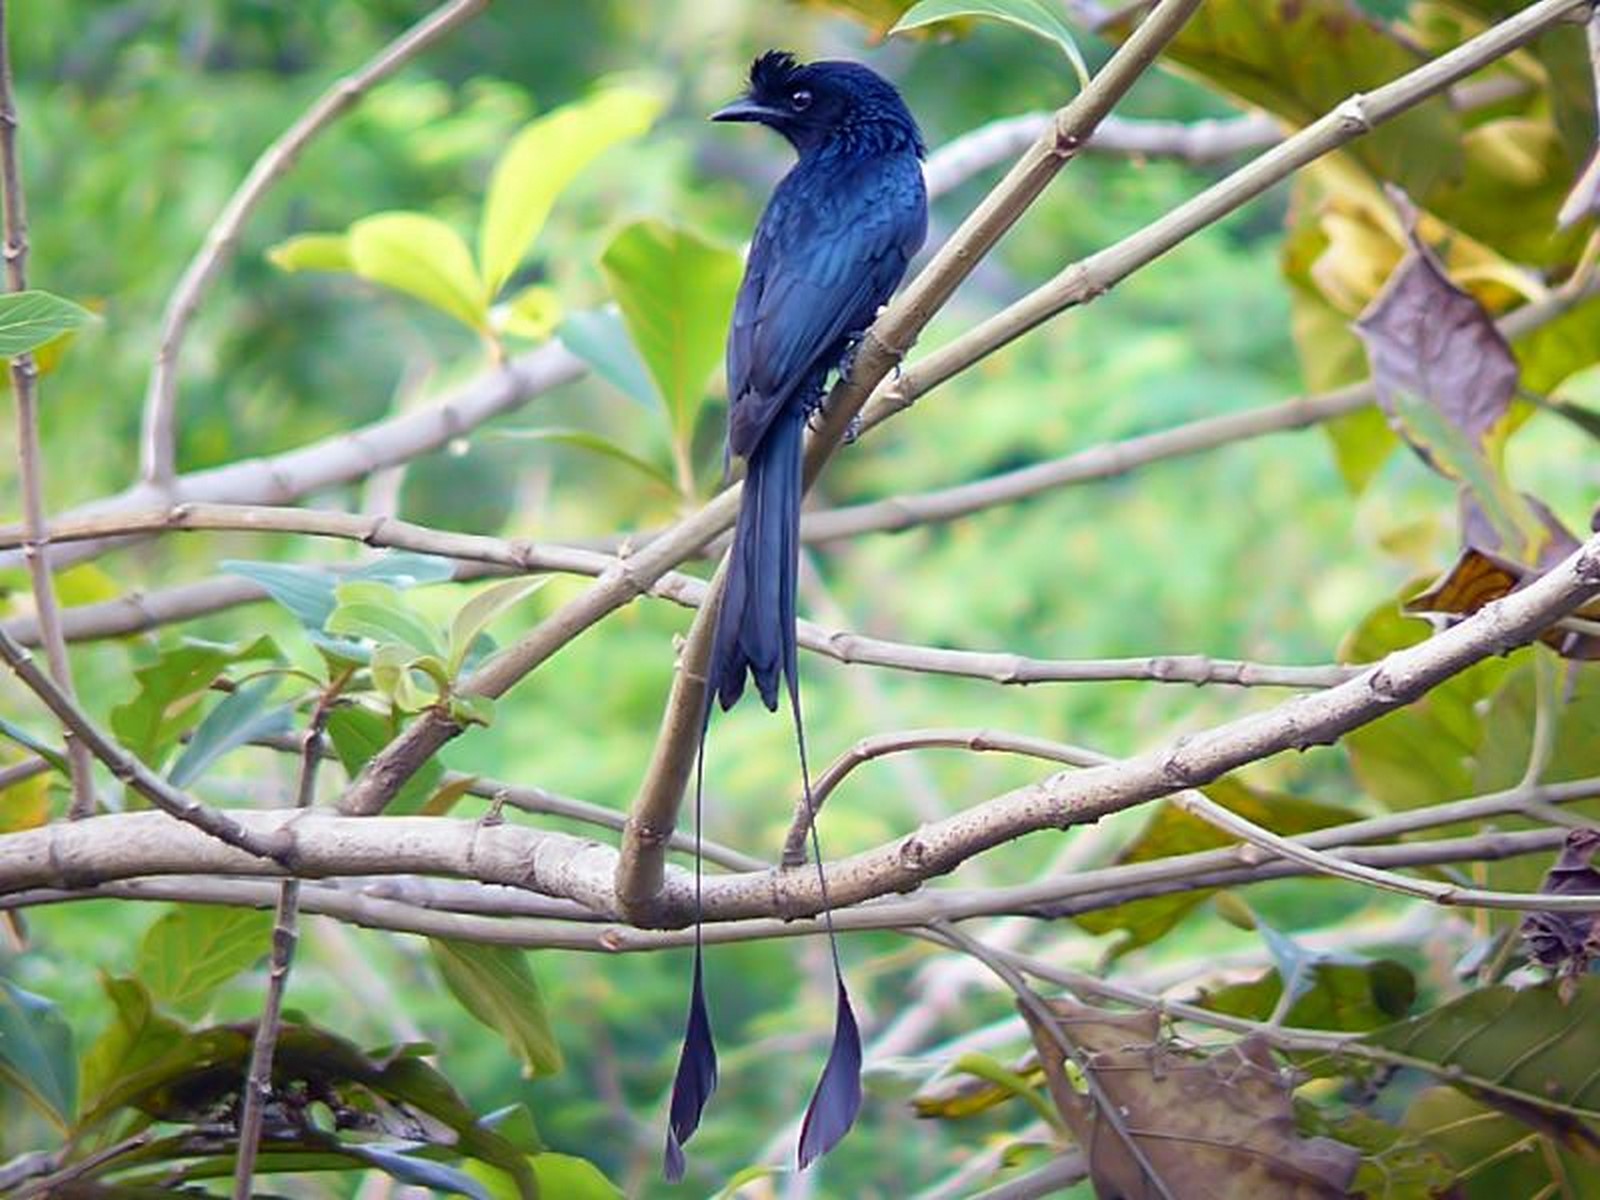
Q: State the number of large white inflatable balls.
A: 0